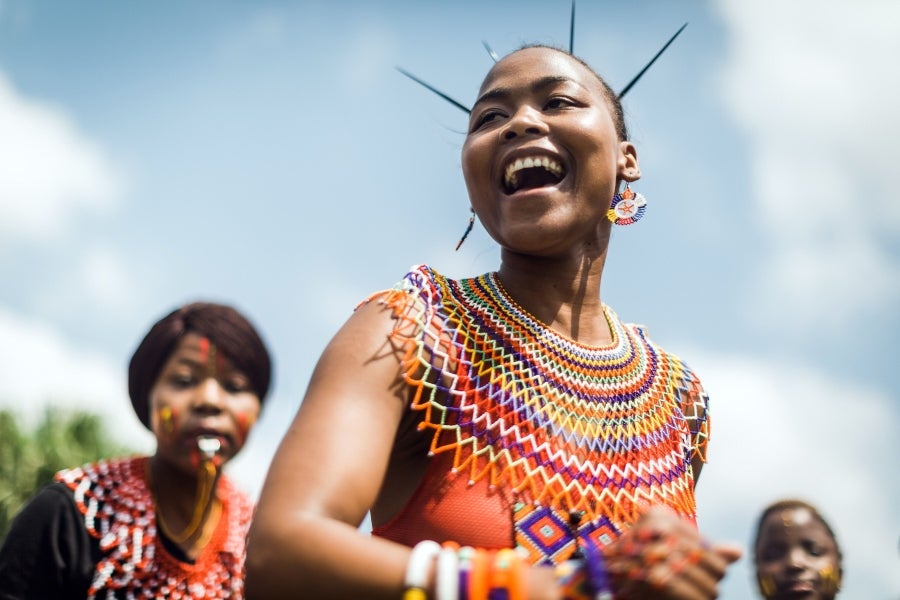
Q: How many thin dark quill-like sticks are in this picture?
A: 4